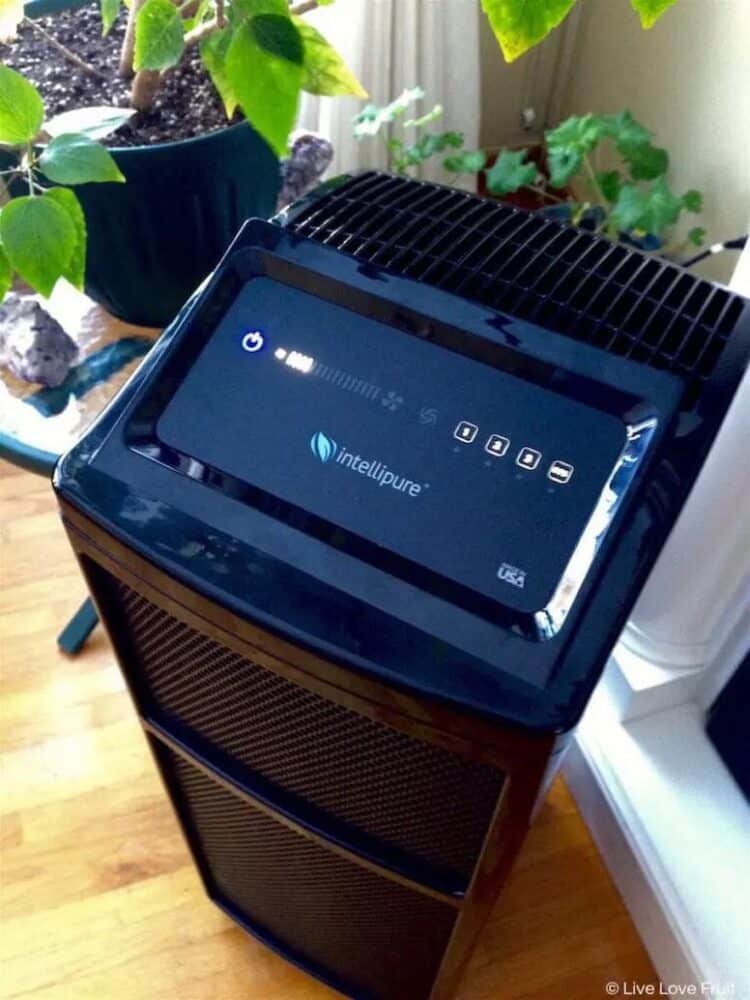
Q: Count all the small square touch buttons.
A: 4